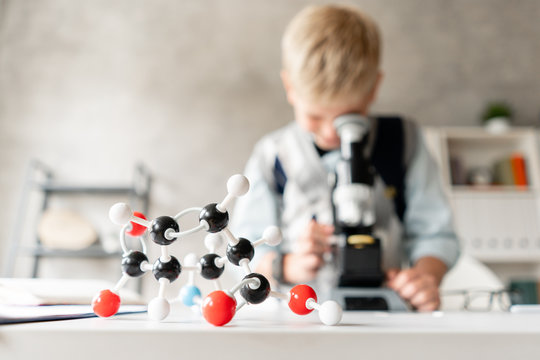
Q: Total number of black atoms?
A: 7